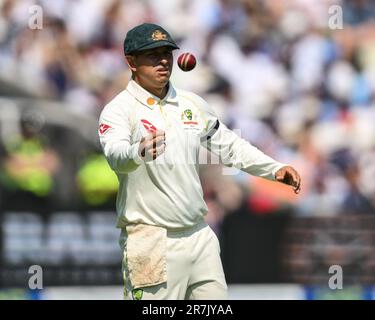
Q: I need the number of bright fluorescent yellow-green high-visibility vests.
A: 2